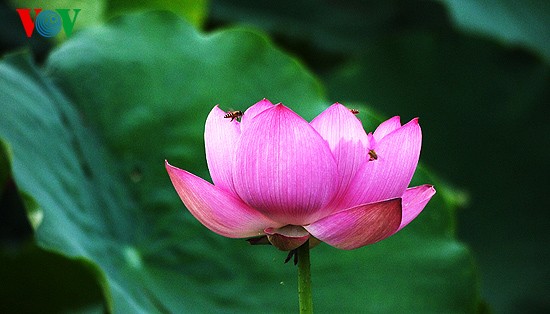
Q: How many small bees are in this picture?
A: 3